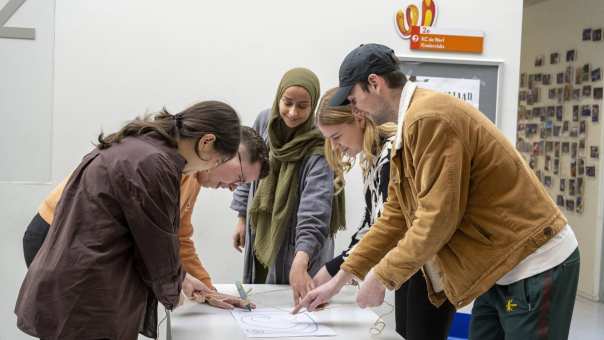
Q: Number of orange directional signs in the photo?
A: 1